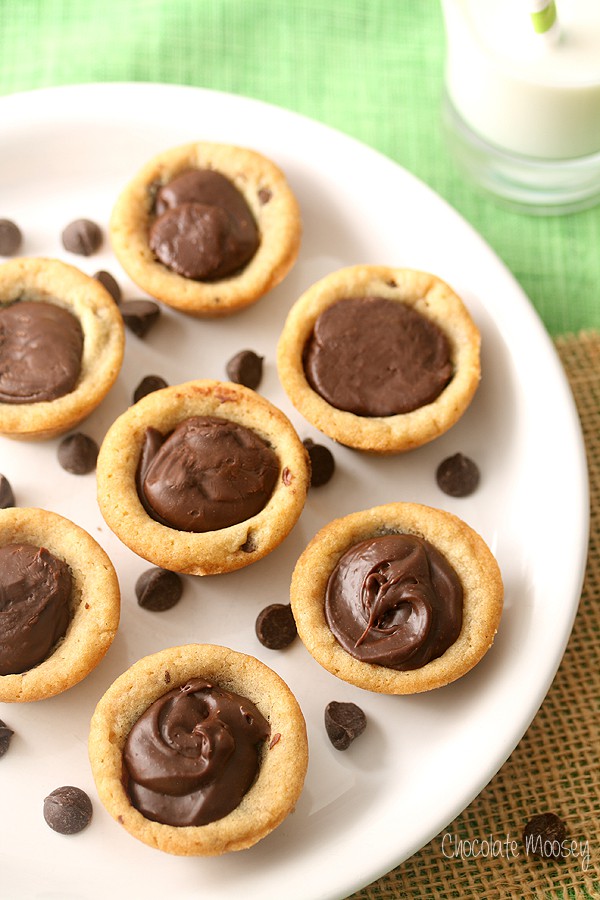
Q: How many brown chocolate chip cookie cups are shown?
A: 7